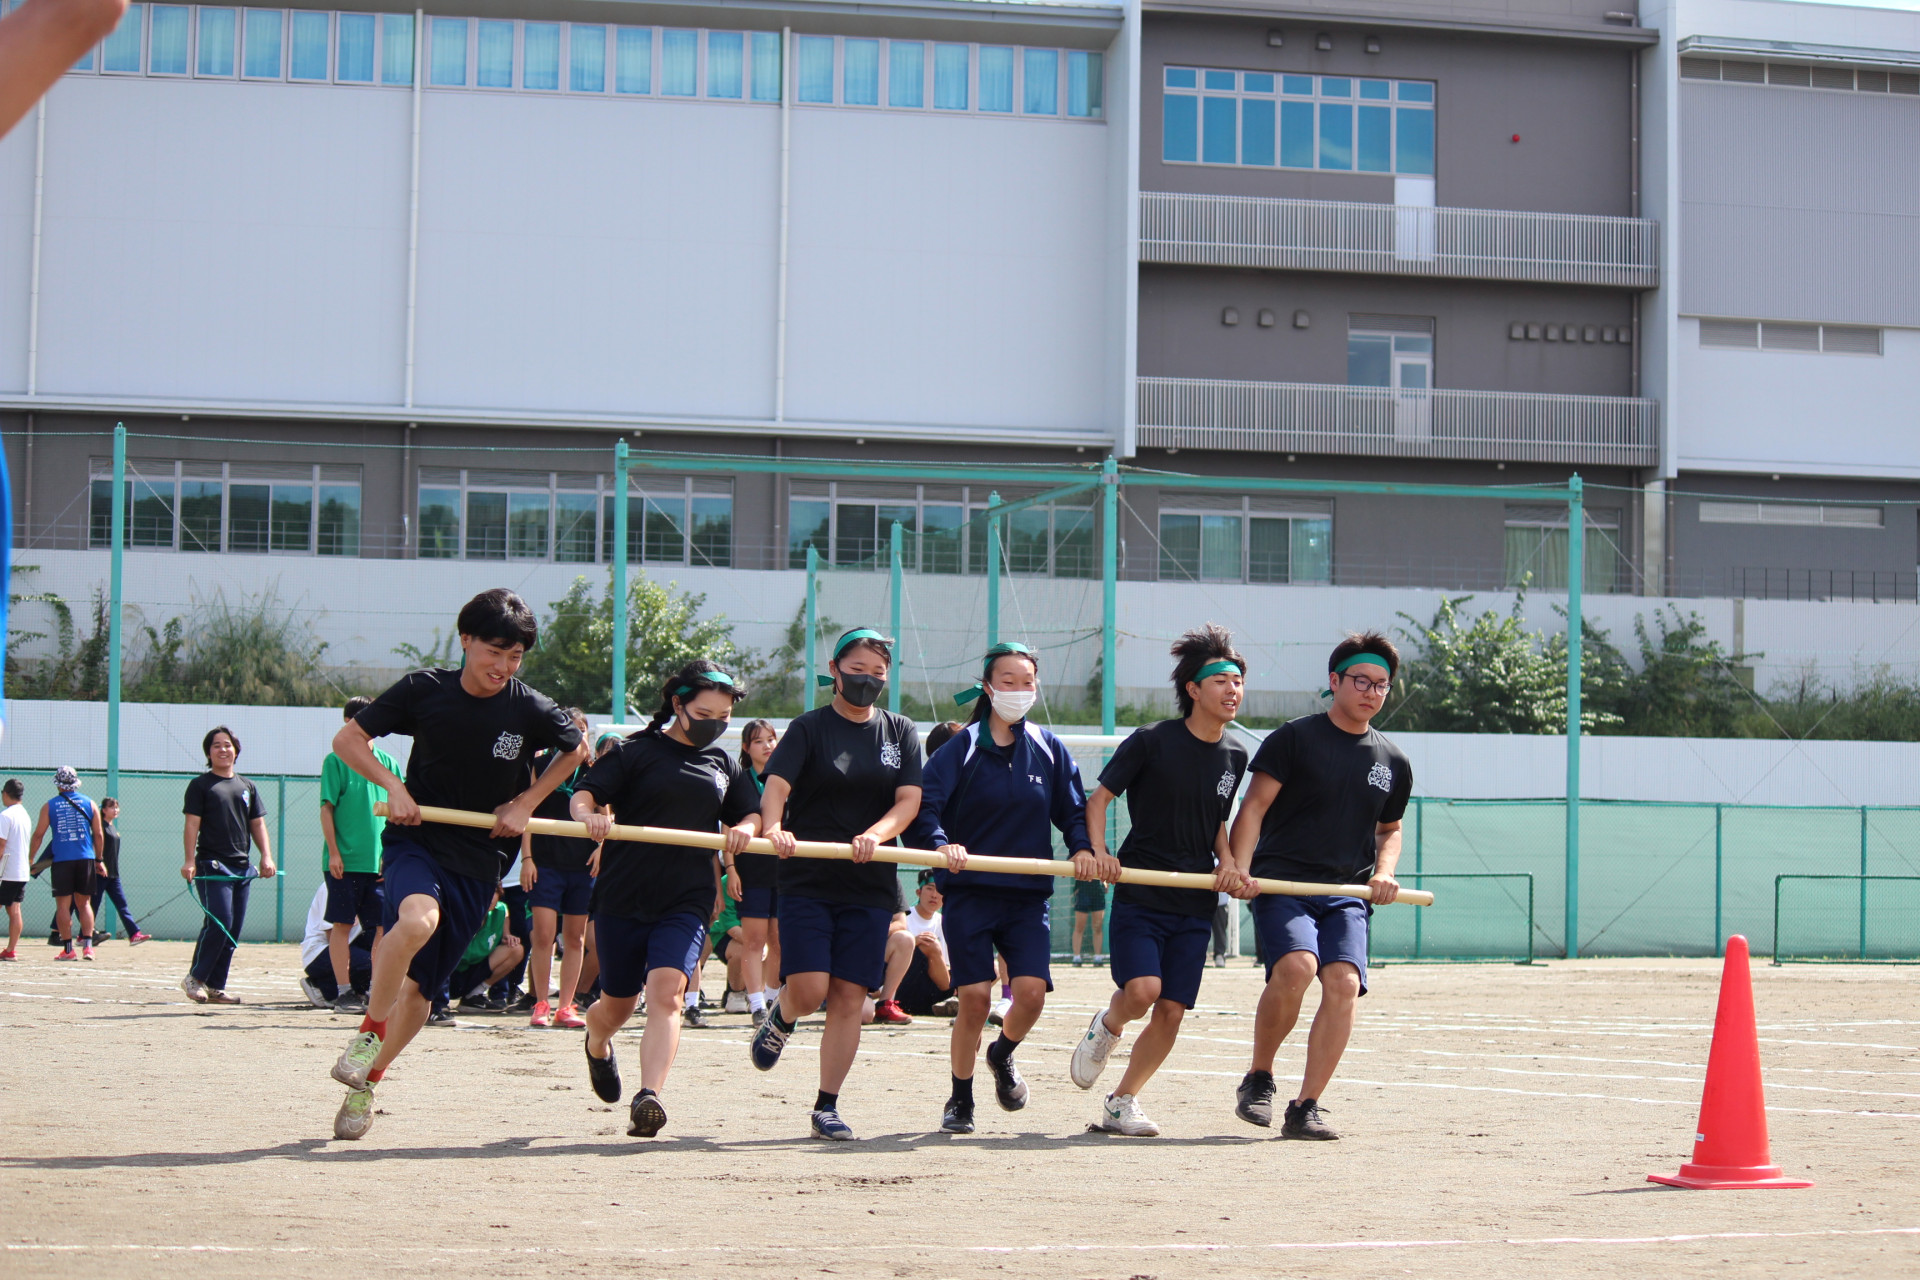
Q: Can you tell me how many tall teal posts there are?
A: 7